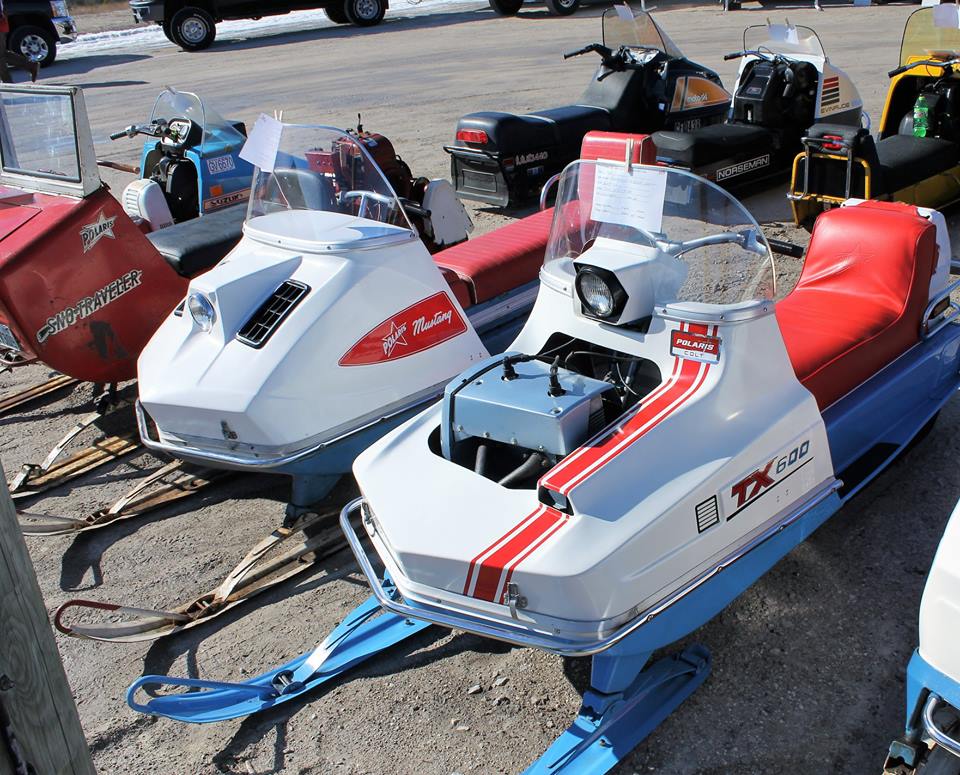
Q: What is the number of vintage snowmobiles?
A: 8